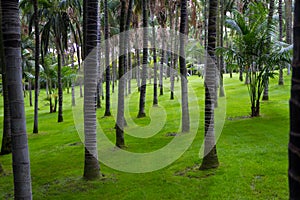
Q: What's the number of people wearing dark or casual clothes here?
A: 0